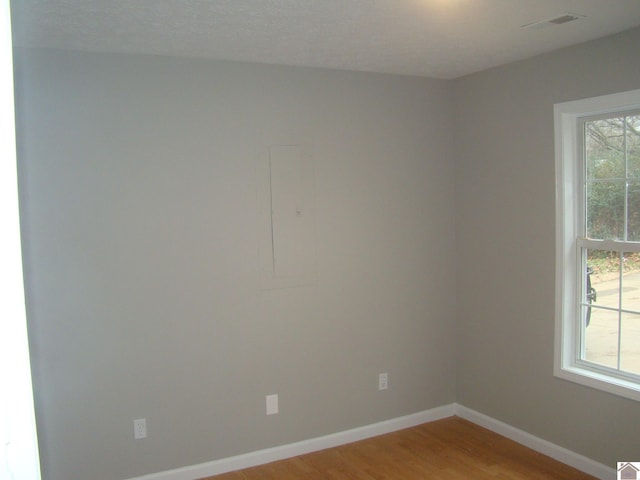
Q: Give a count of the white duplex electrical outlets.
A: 2